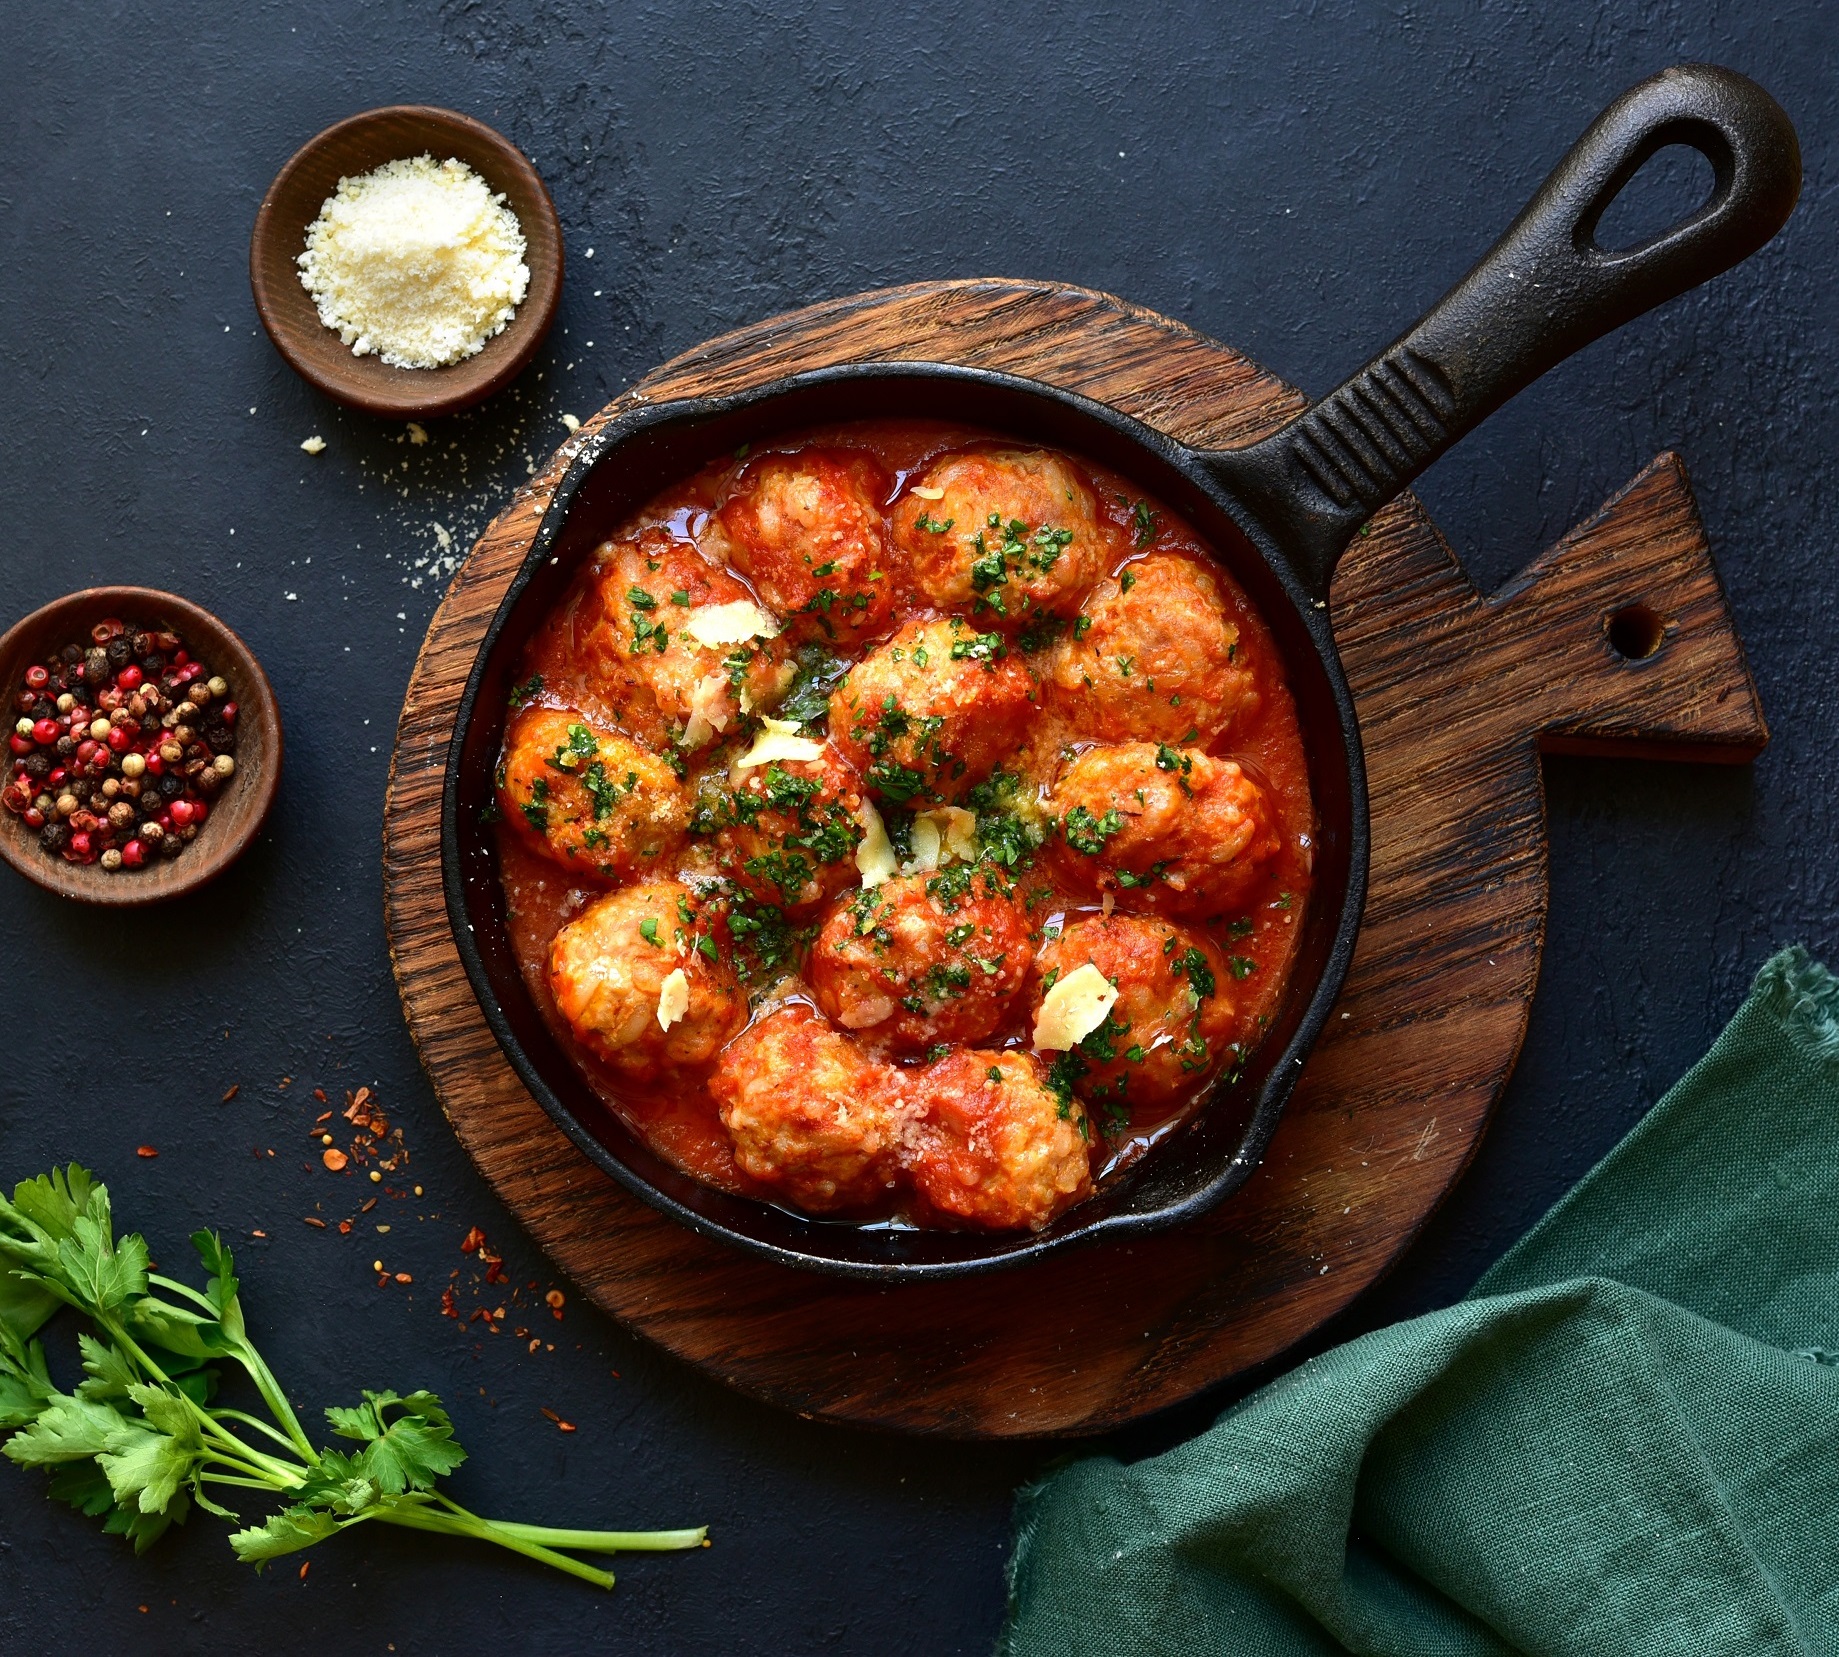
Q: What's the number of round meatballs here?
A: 13